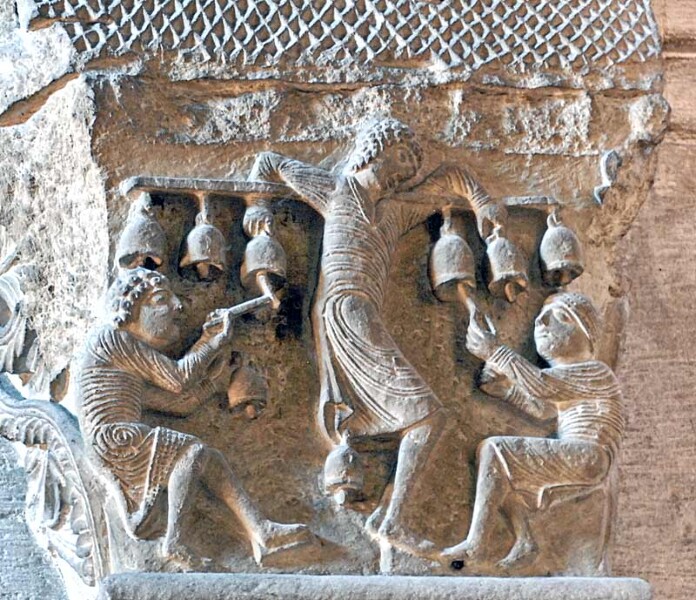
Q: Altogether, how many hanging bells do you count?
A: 8